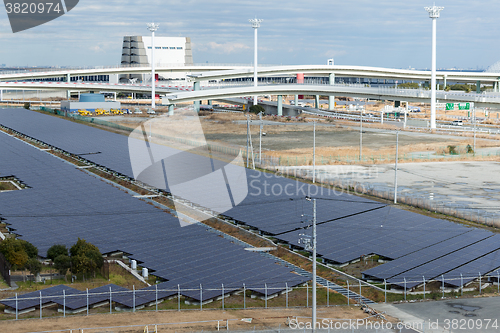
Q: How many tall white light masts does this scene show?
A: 3